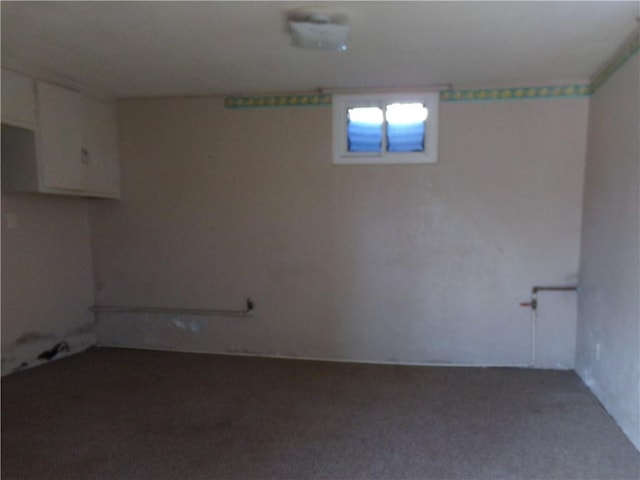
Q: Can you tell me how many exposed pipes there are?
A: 2